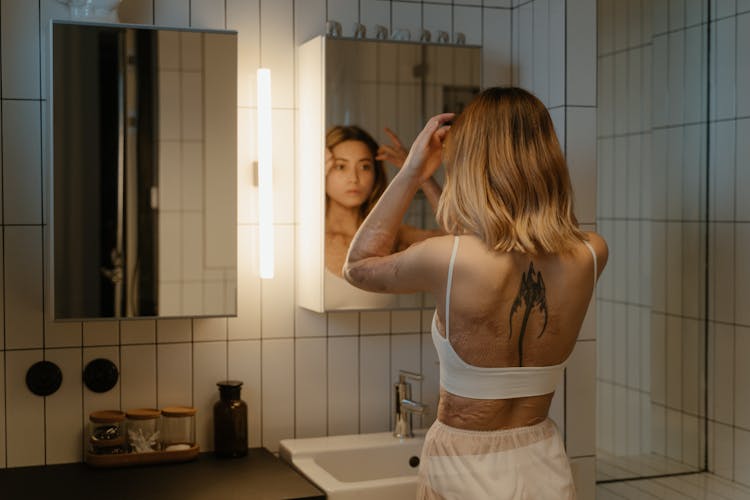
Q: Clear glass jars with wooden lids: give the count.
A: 3